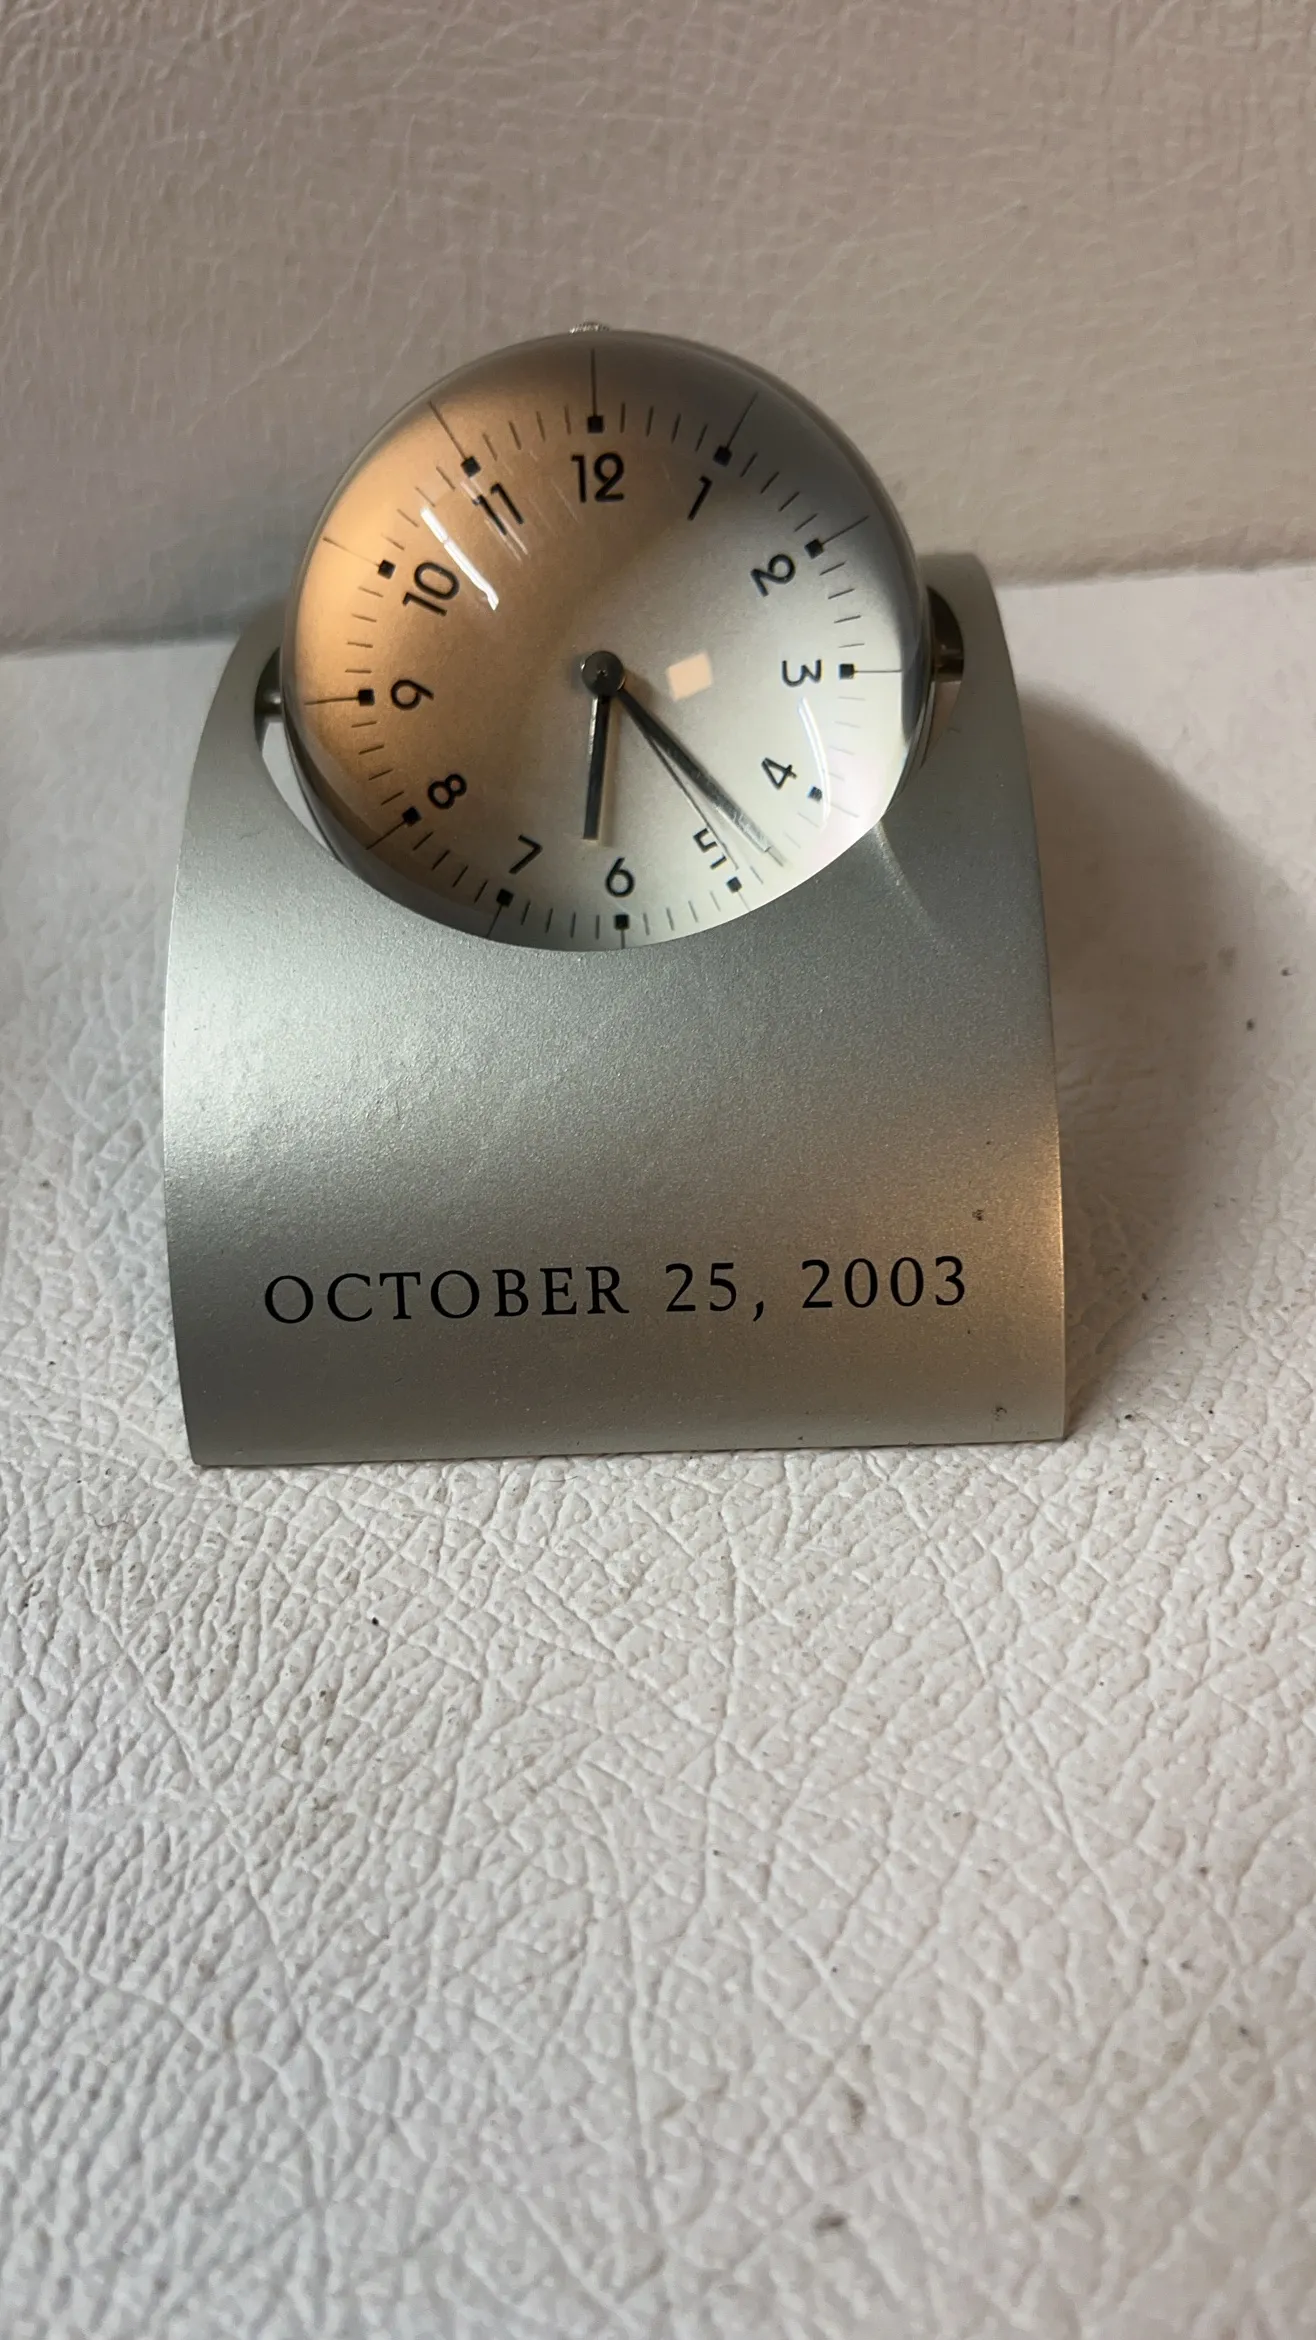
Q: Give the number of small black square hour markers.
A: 12